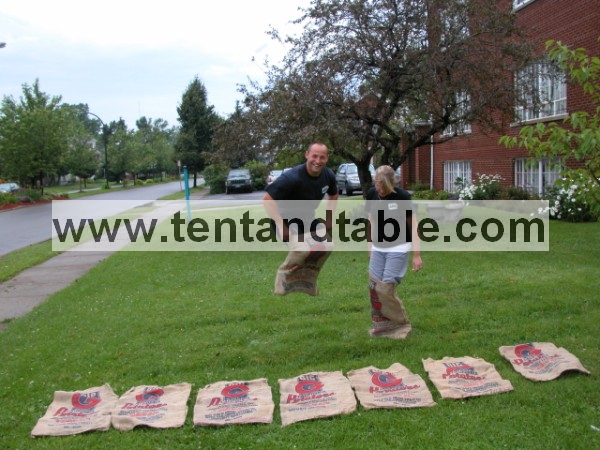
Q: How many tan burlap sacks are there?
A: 9